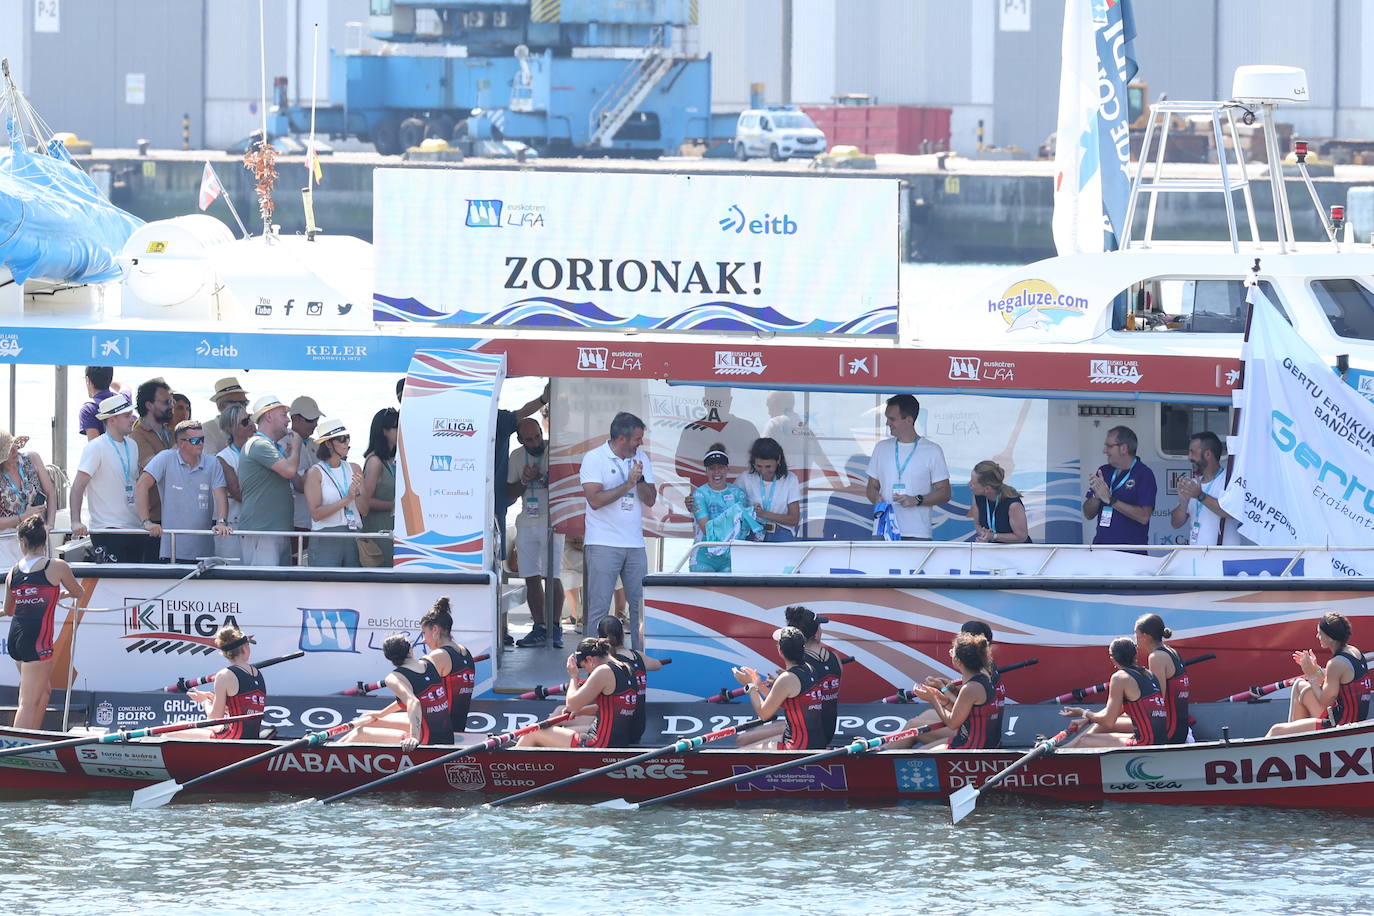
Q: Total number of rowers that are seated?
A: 12